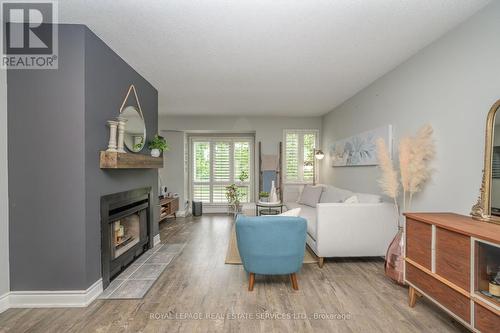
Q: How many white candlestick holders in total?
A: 2